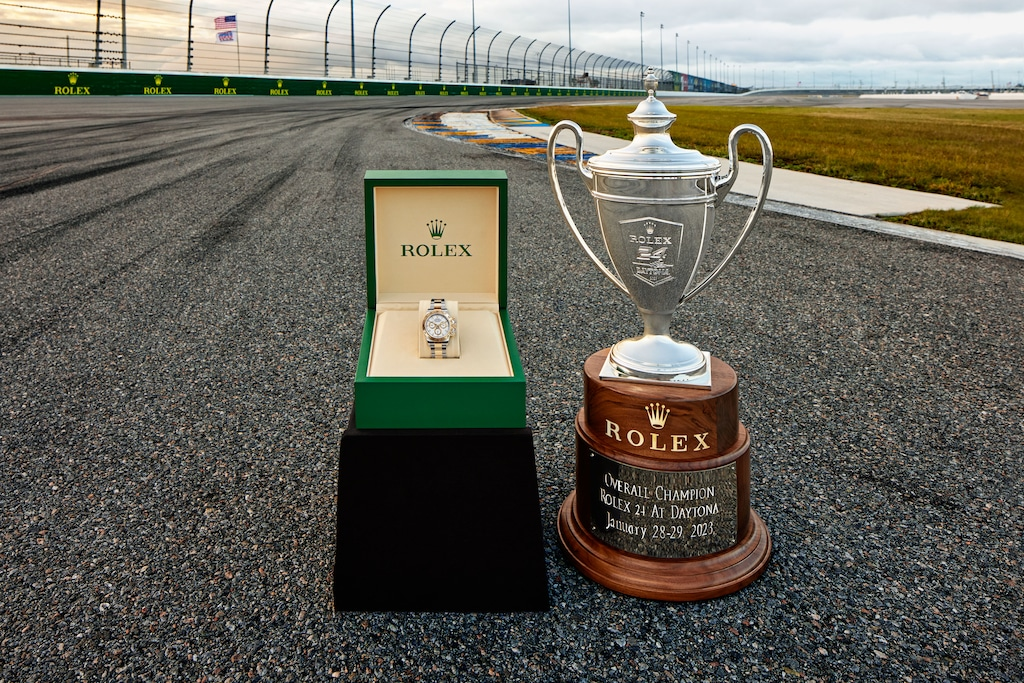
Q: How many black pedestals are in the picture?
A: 1